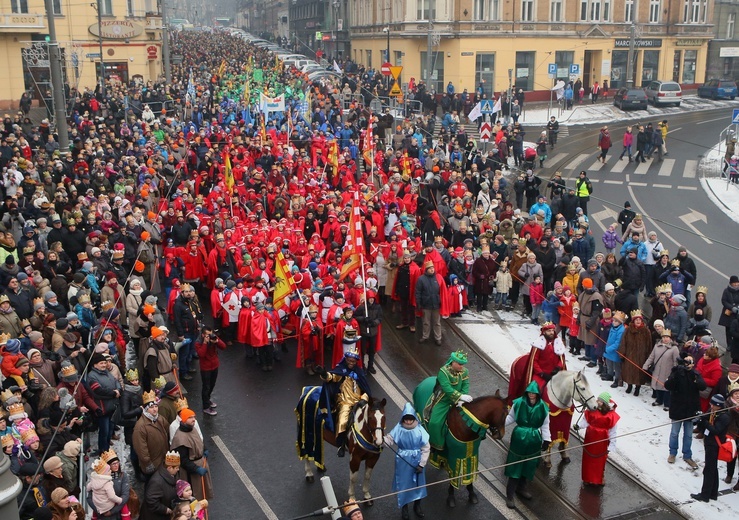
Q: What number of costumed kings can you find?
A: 3